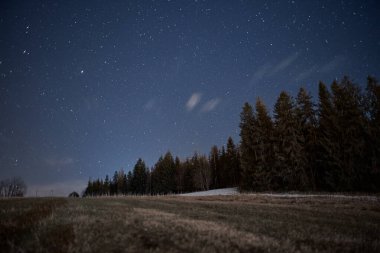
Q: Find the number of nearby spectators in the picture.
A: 0